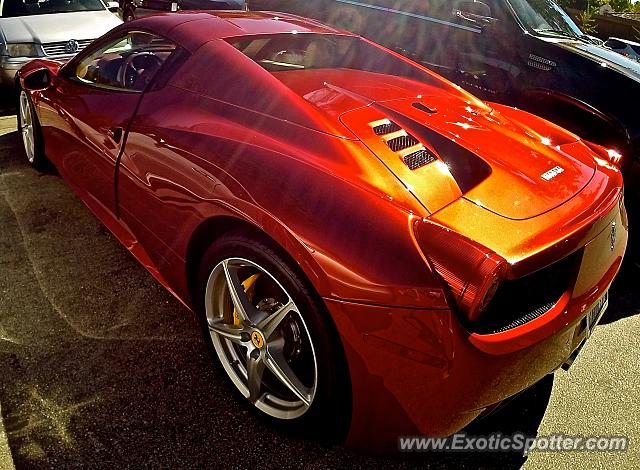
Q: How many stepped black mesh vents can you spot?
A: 3